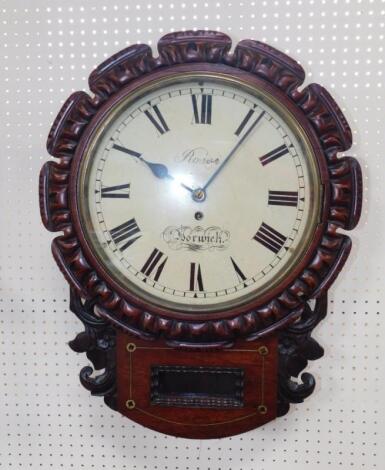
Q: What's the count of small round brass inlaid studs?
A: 4